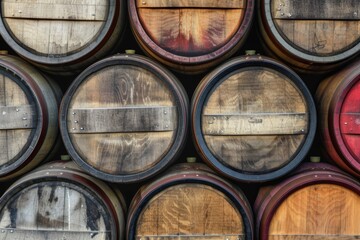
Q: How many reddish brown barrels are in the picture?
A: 3